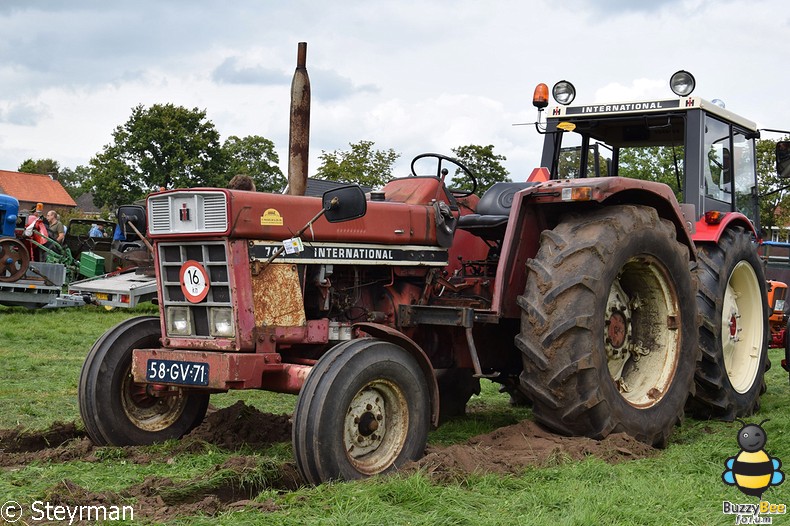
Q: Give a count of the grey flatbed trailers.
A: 2